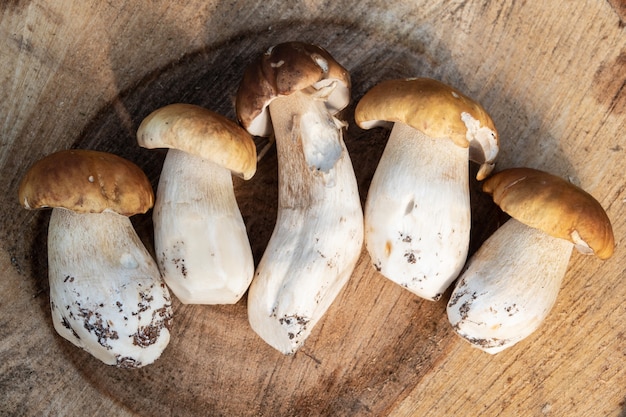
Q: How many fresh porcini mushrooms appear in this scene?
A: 5